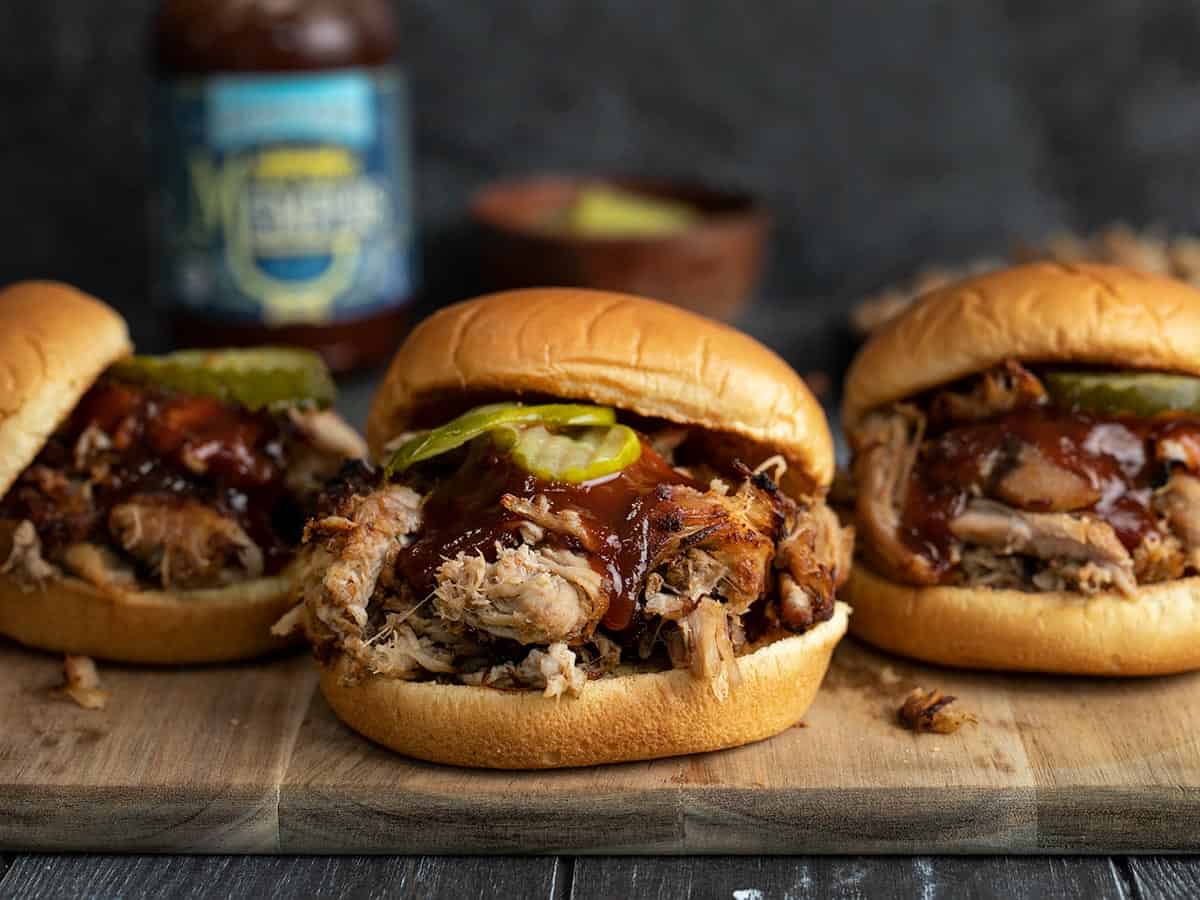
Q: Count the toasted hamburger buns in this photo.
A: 3